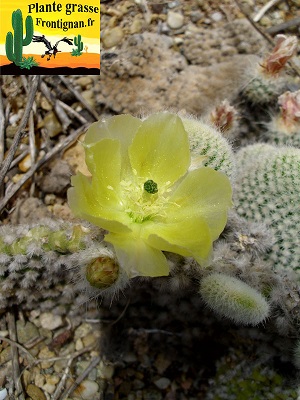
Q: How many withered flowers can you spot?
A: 3